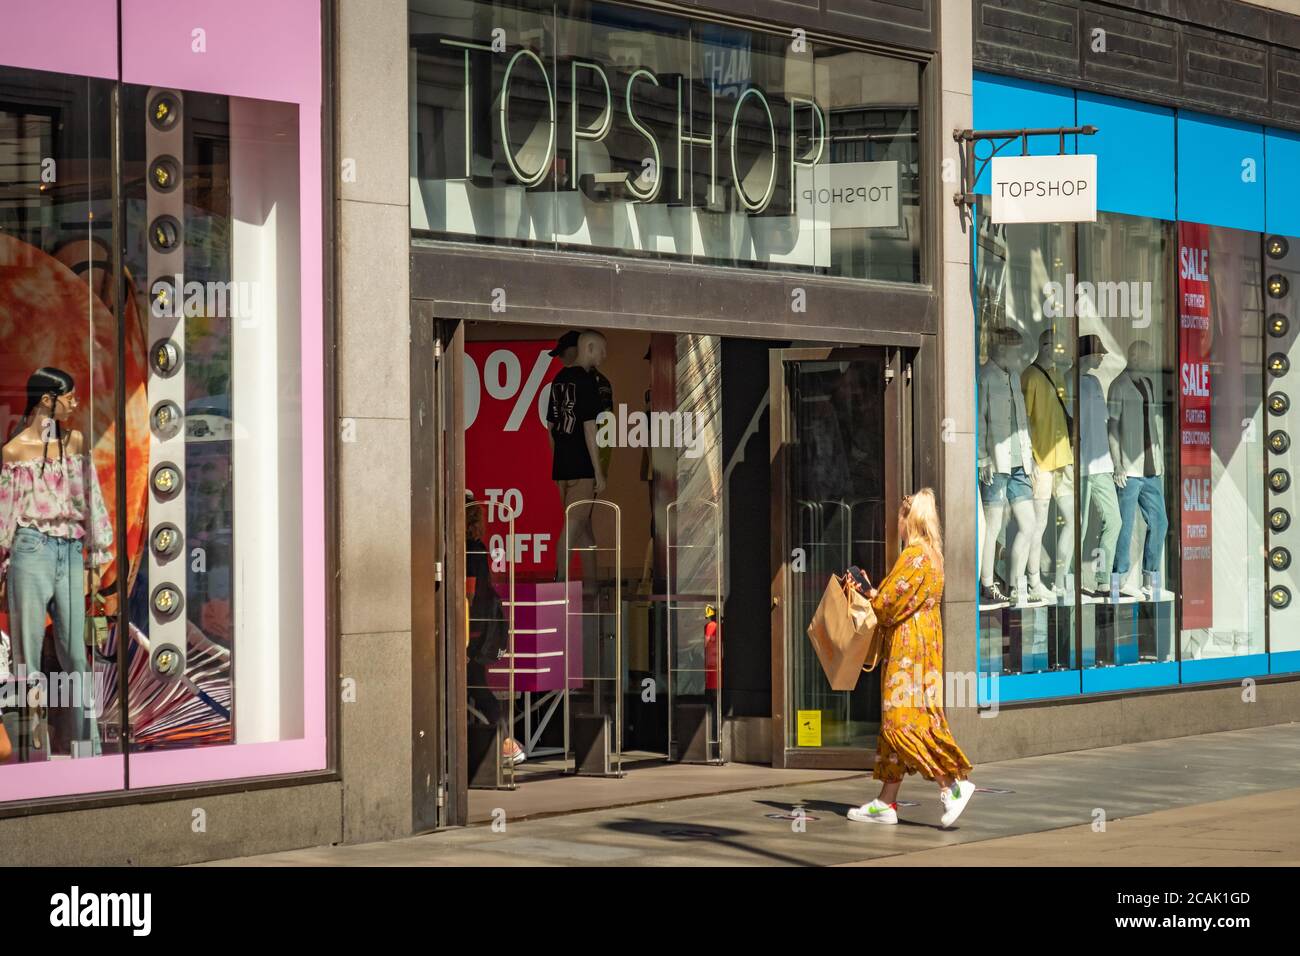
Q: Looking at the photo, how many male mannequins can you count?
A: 6